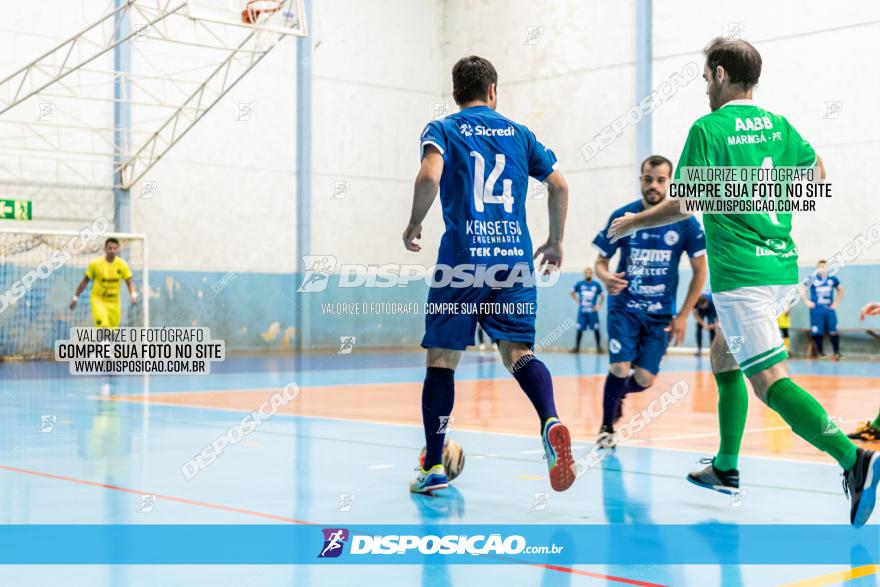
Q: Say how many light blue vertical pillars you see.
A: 3